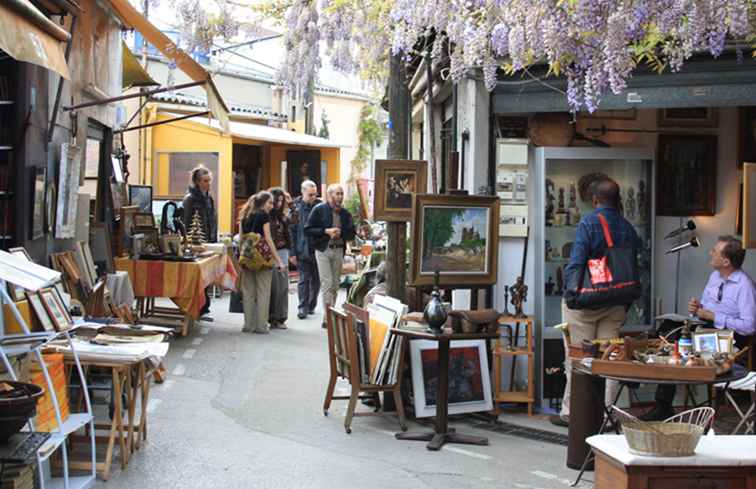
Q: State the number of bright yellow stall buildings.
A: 1